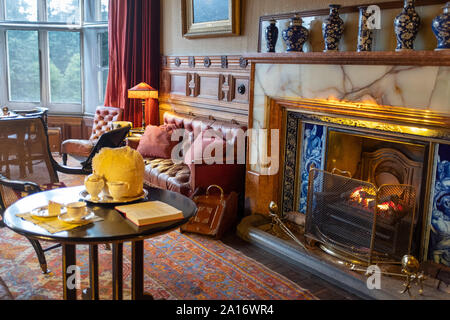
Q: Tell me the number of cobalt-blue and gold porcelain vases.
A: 6